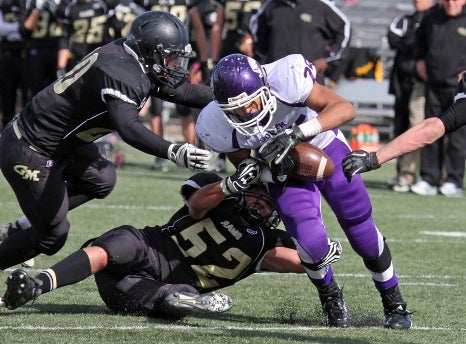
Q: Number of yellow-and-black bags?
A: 1